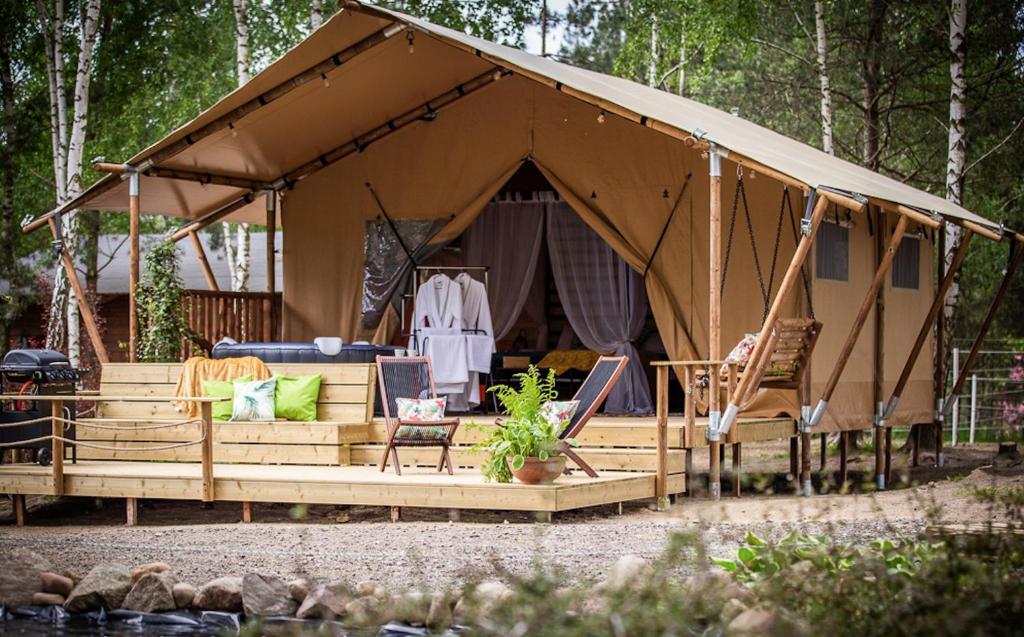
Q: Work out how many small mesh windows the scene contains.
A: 2